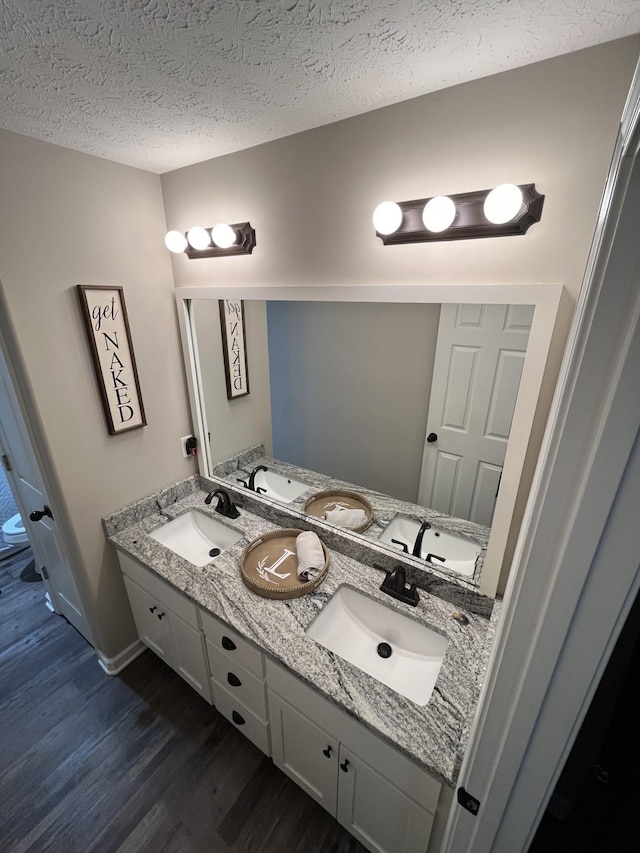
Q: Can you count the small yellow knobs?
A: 0